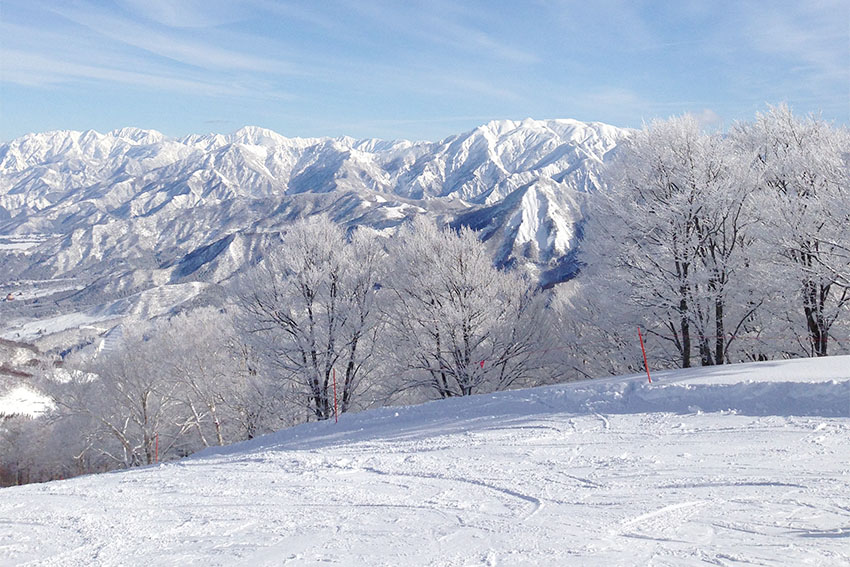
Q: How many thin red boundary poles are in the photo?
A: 3